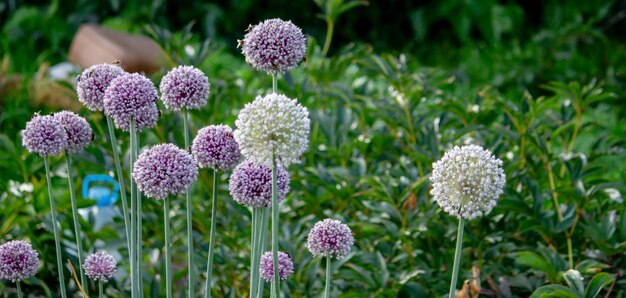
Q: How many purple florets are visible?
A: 13